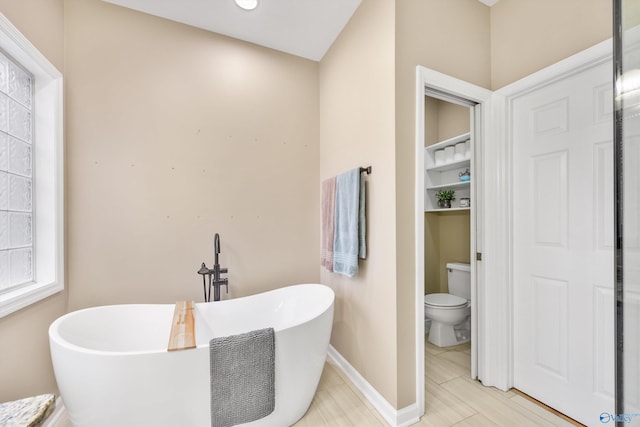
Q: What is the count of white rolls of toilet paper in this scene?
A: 4